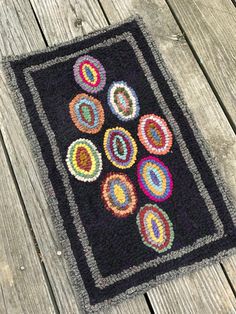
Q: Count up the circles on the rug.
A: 9